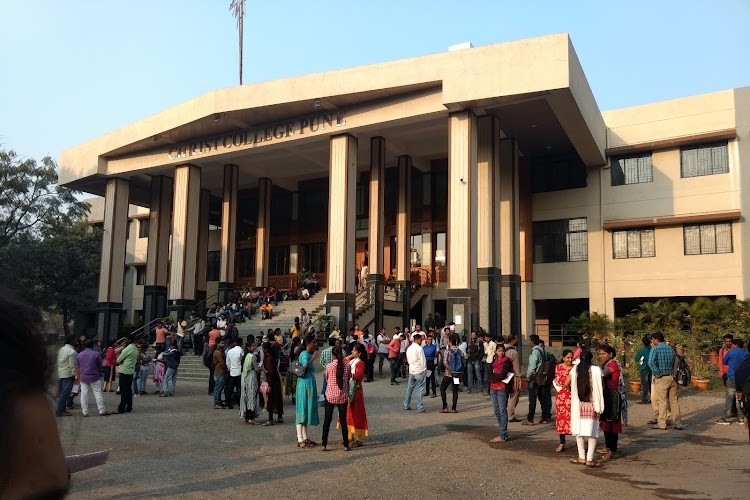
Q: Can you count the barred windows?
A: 5